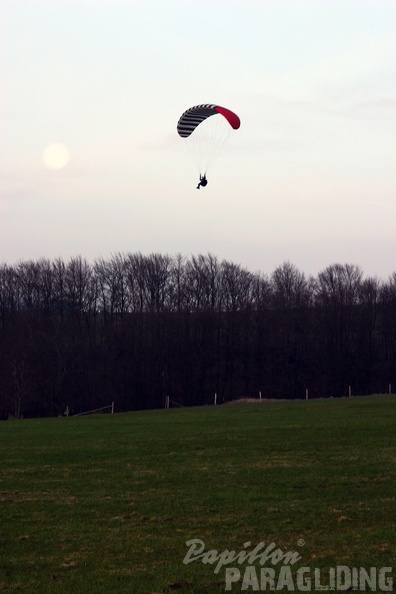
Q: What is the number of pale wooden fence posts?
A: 8